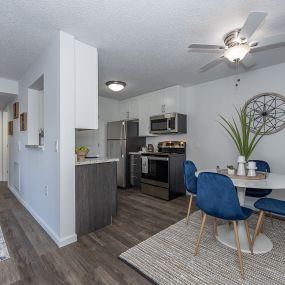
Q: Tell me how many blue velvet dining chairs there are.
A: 4